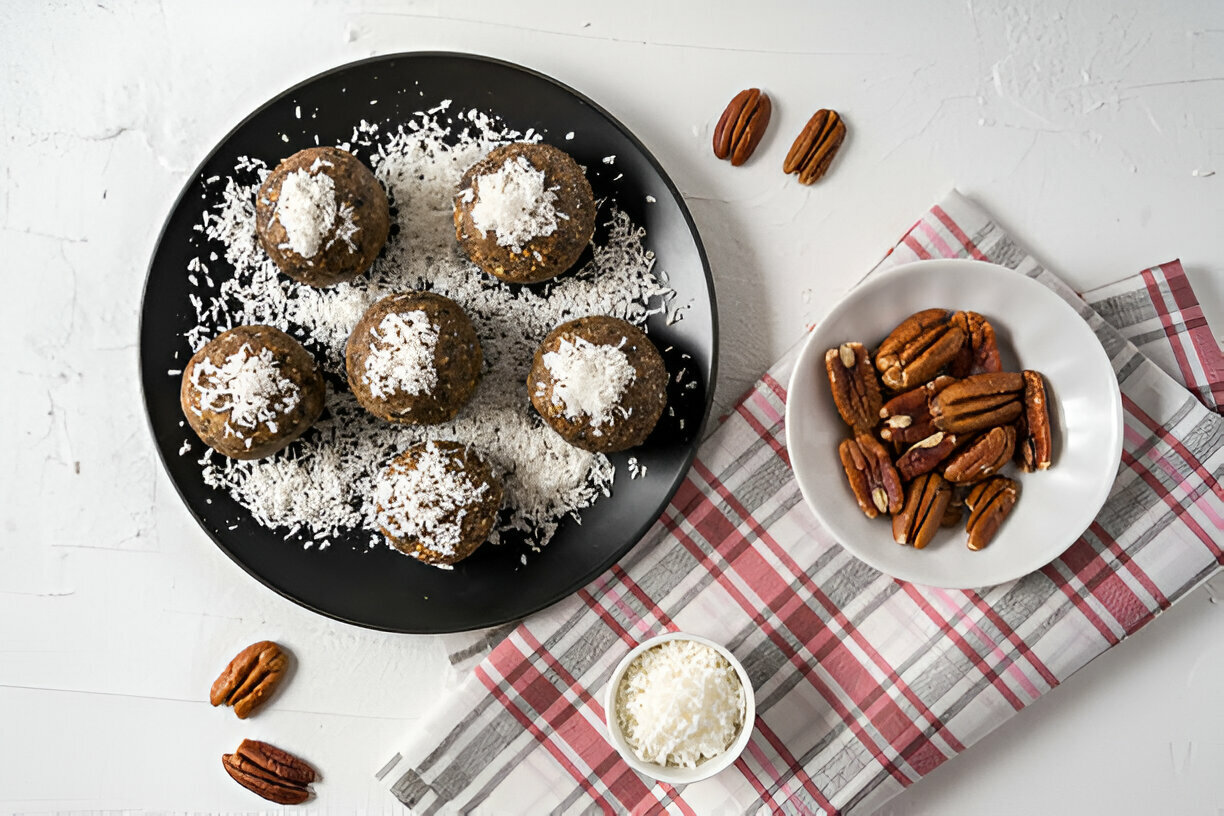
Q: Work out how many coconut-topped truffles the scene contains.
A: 6